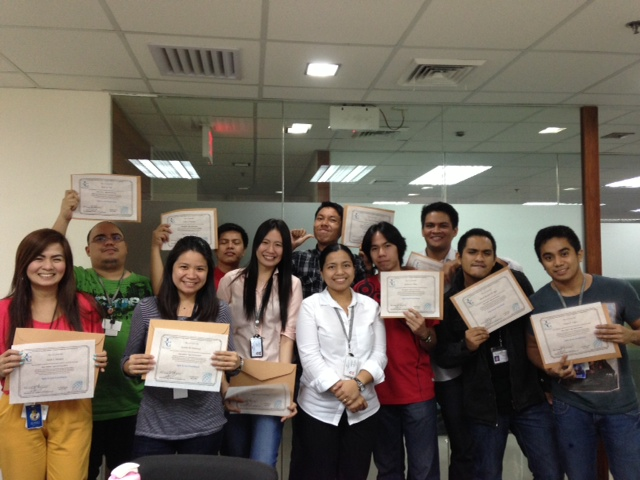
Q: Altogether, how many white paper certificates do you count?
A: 10